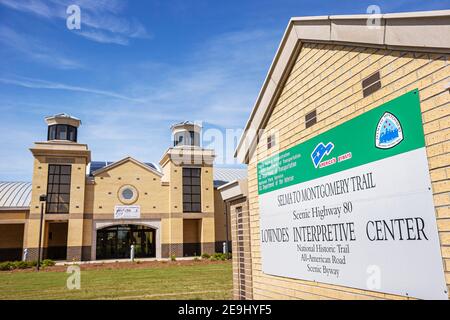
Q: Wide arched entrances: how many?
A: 1